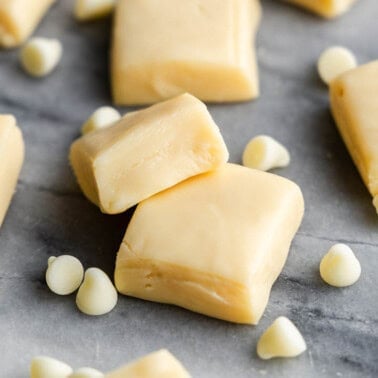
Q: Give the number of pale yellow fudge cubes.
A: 8